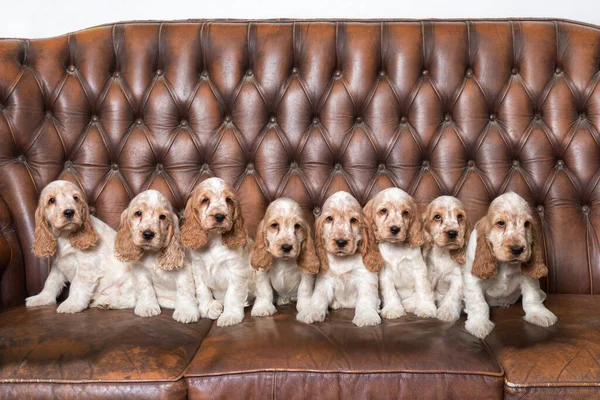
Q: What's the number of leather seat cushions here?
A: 3